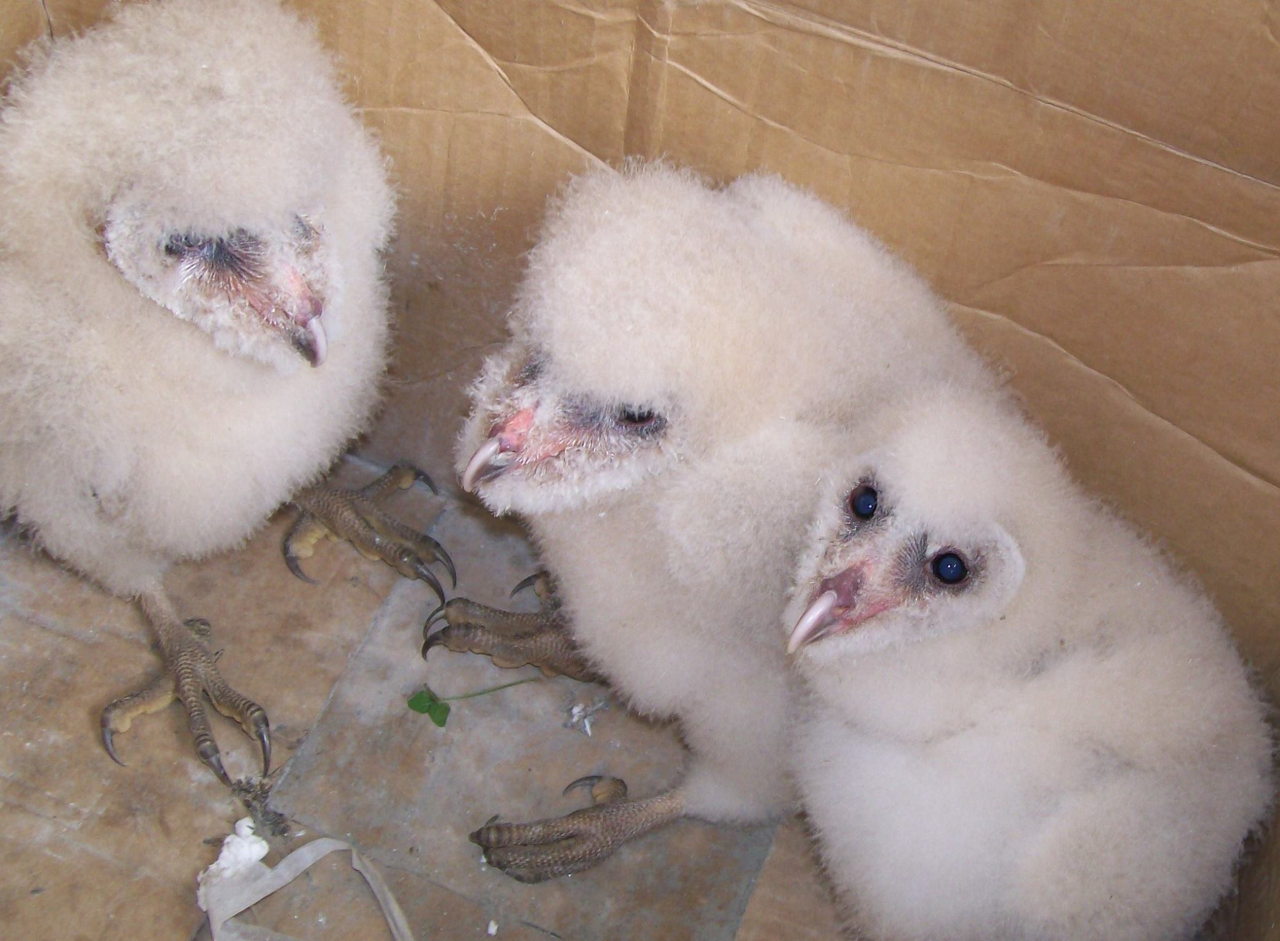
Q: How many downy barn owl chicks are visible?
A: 3